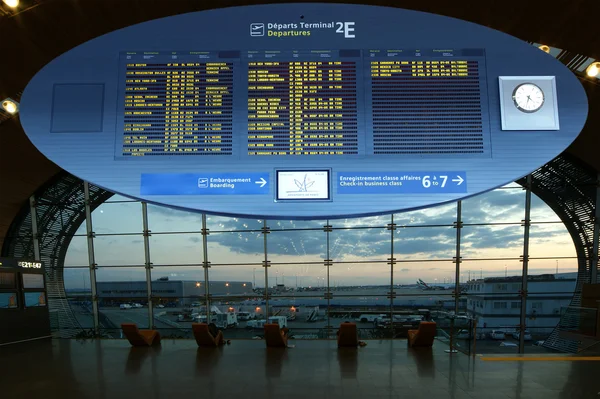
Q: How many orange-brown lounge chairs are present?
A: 5